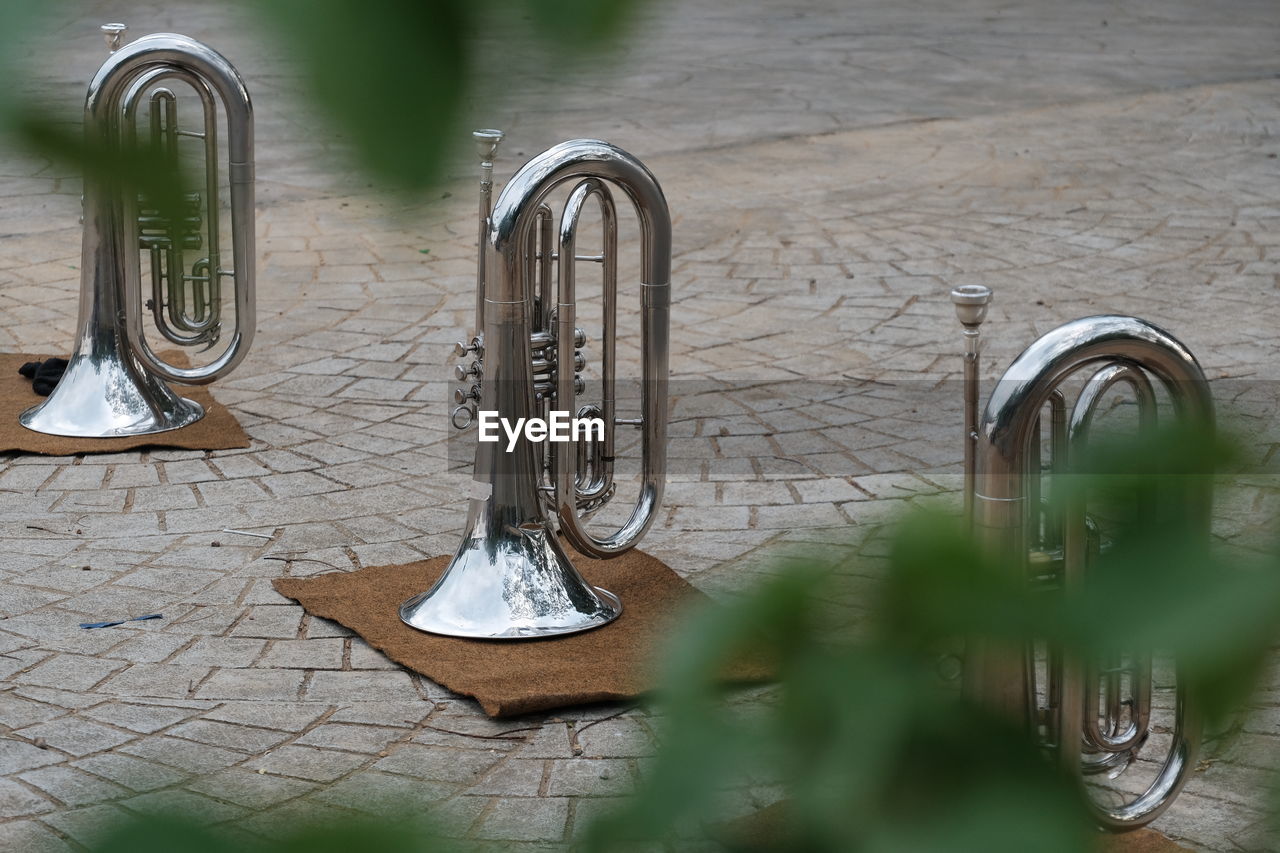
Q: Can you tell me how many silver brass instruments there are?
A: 3